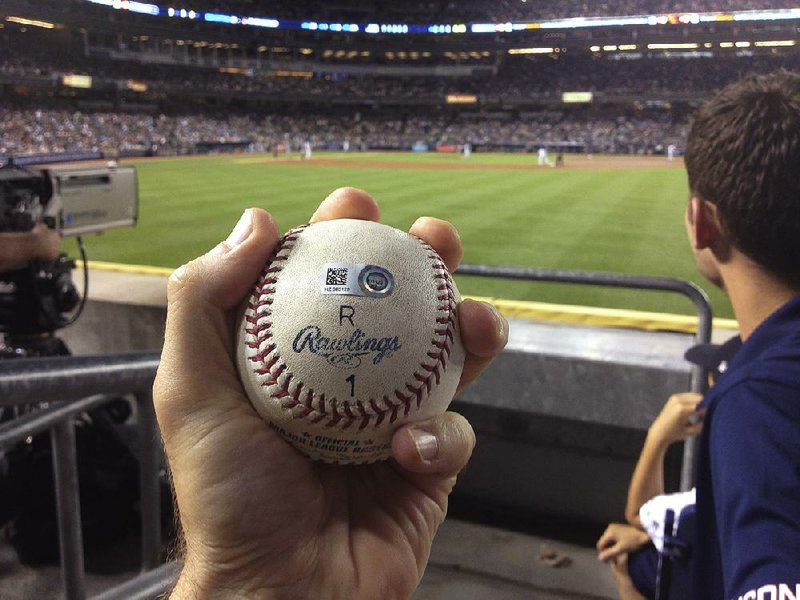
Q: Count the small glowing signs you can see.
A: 4